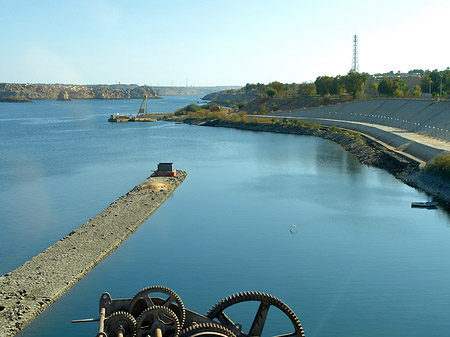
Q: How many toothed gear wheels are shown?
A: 5